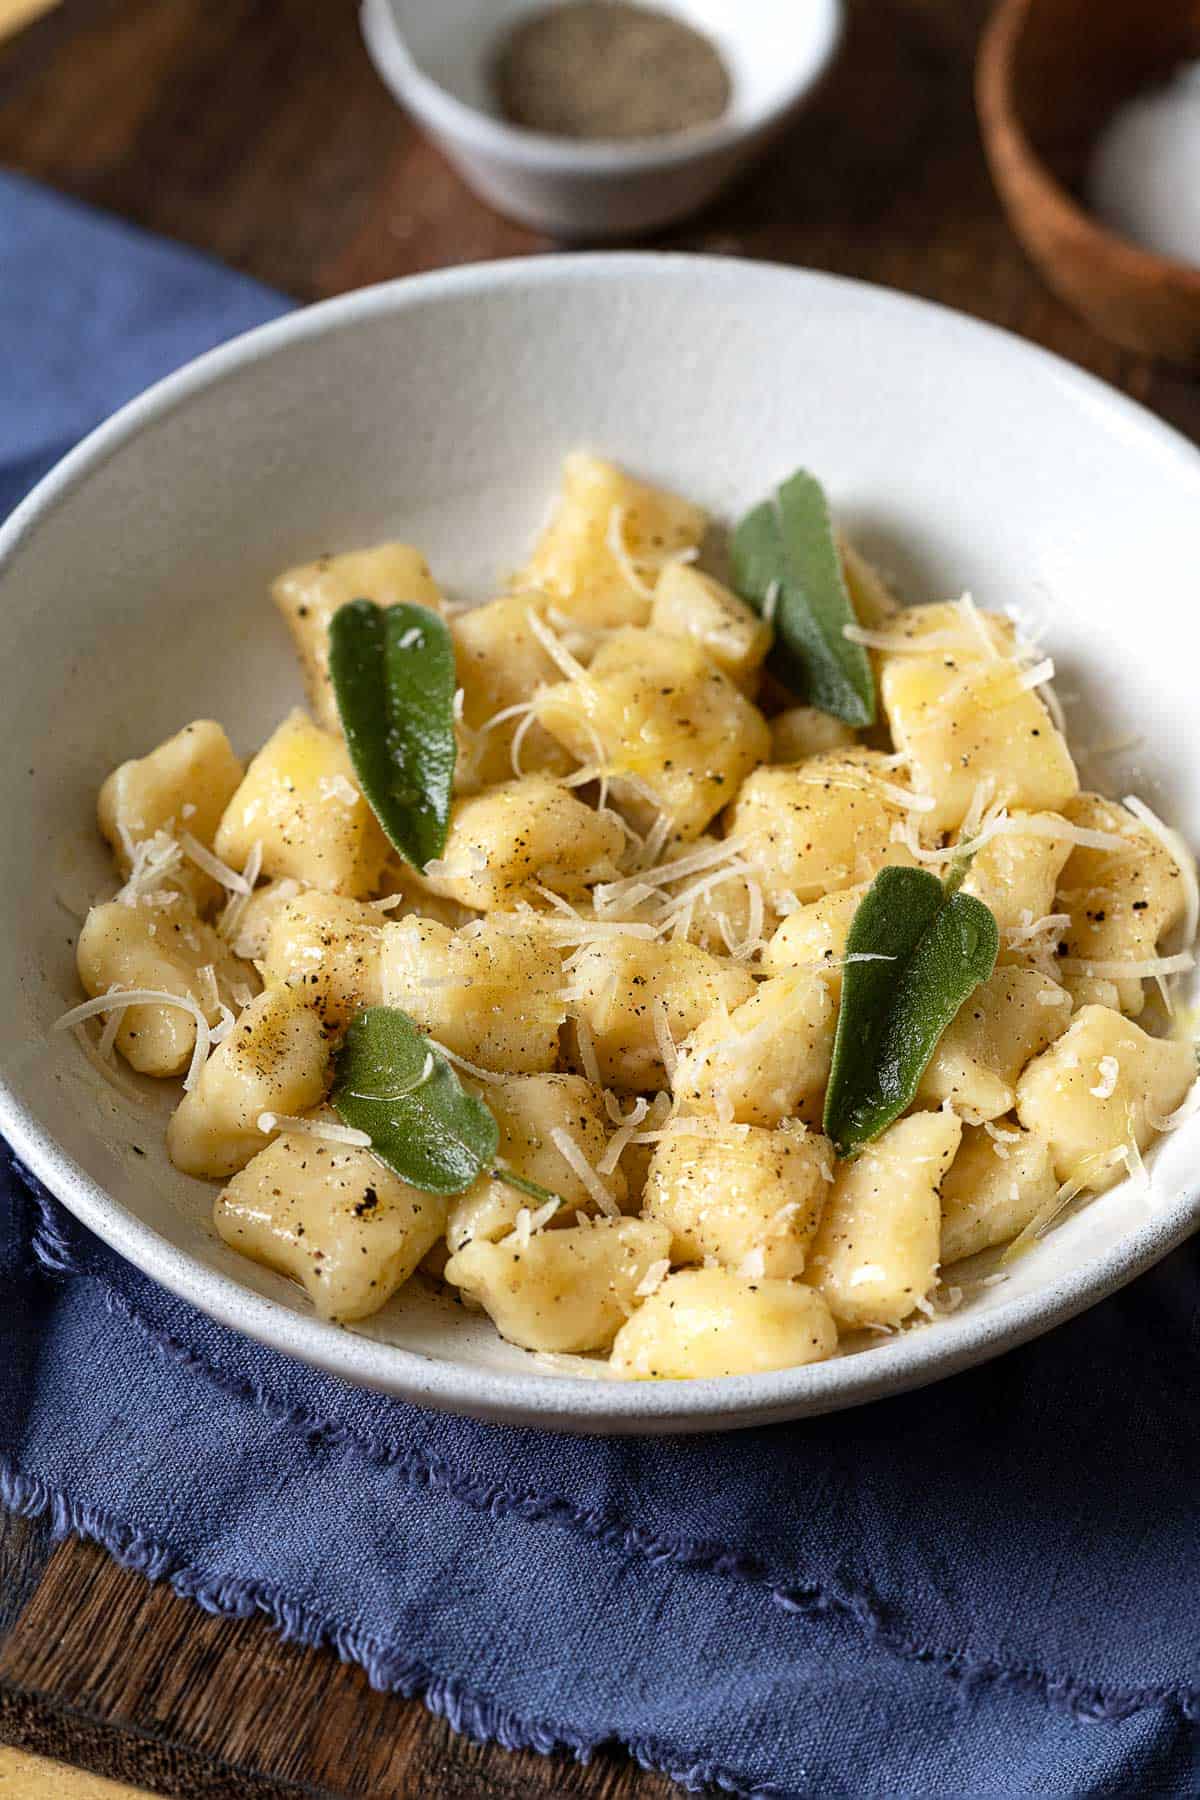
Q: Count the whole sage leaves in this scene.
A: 4